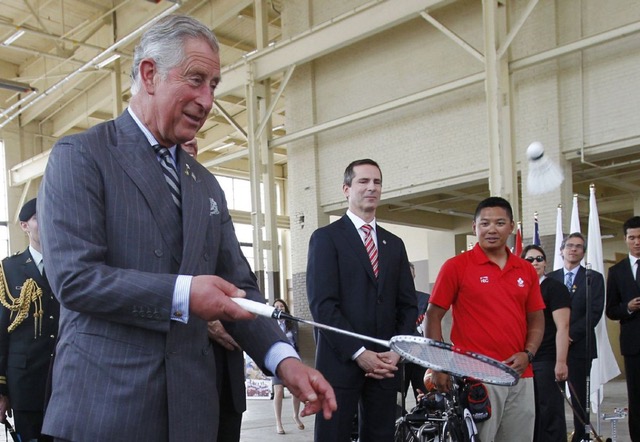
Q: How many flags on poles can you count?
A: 5